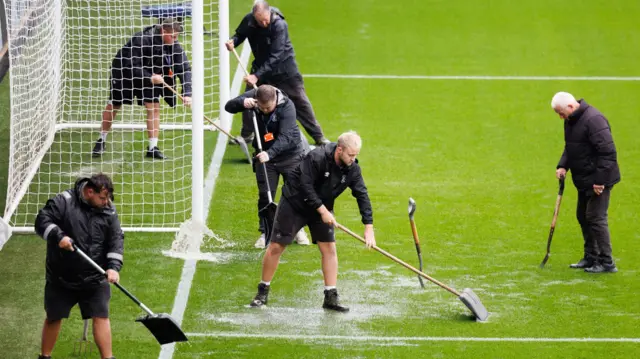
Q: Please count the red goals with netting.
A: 0